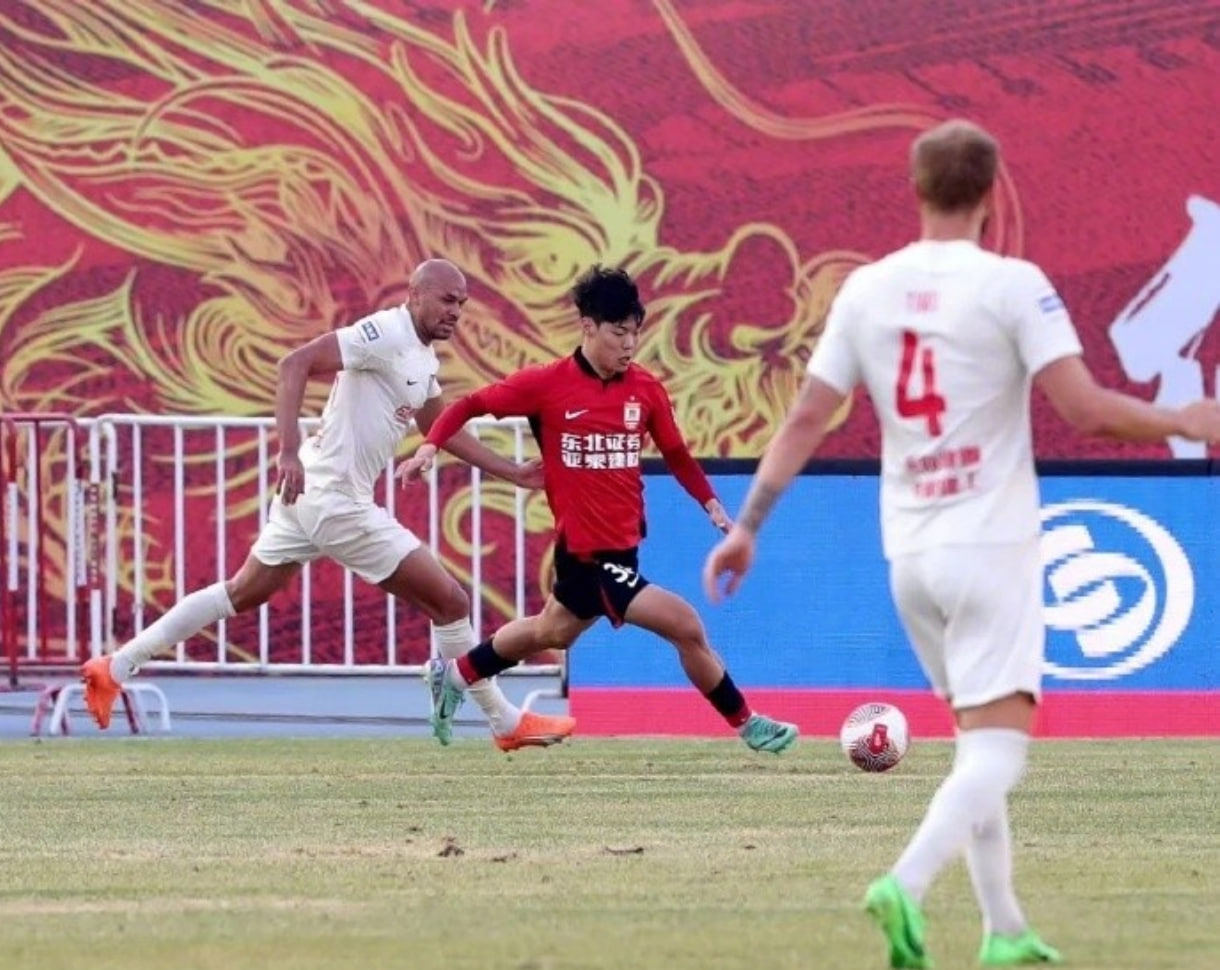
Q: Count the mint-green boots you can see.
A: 2